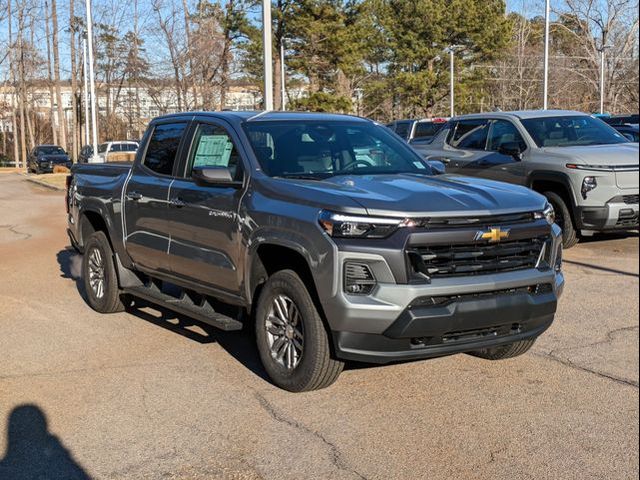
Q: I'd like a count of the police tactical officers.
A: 0